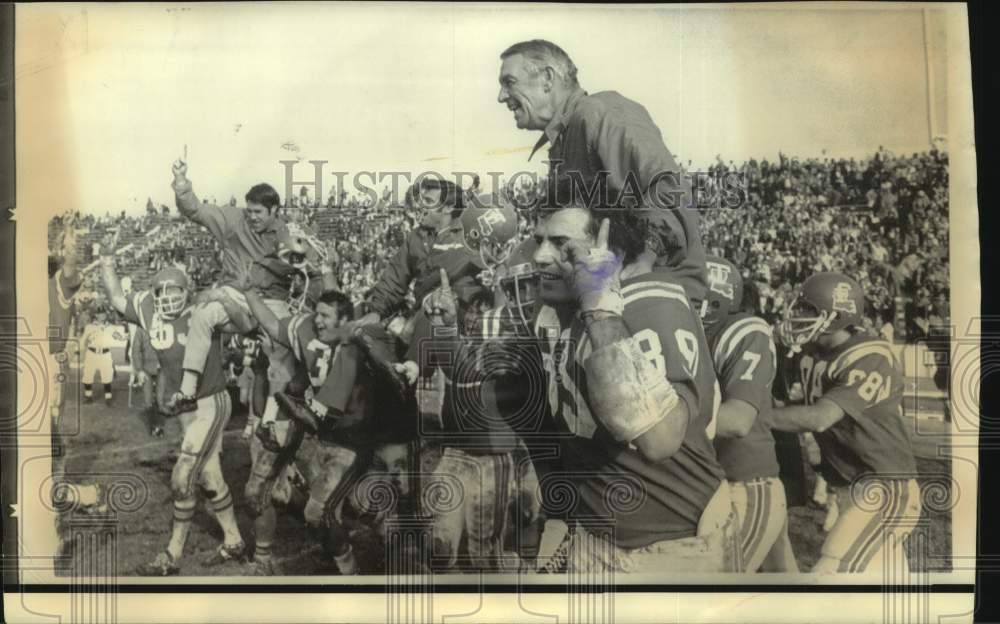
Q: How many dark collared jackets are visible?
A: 3